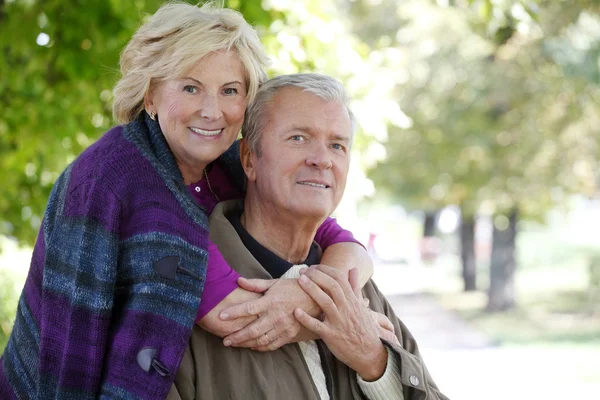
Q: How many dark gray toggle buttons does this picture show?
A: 2